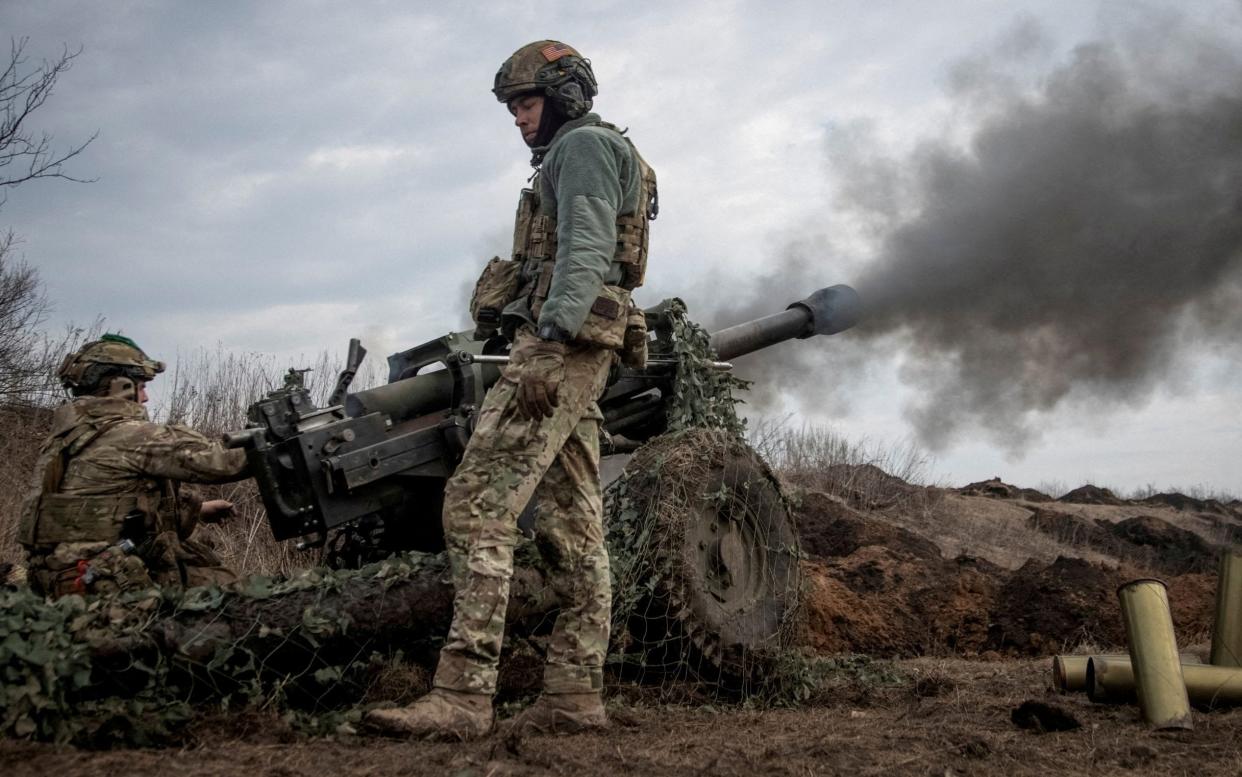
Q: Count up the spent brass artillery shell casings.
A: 4